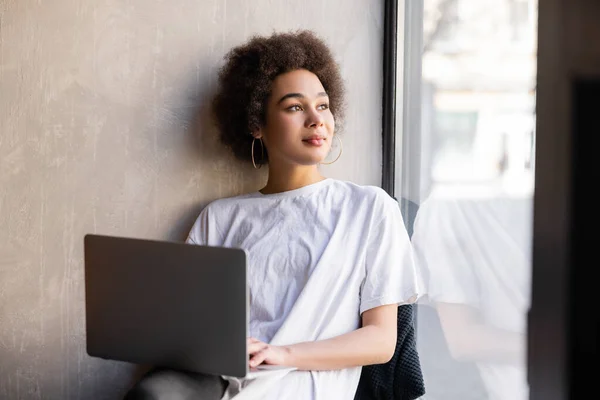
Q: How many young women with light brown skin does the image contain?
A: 1